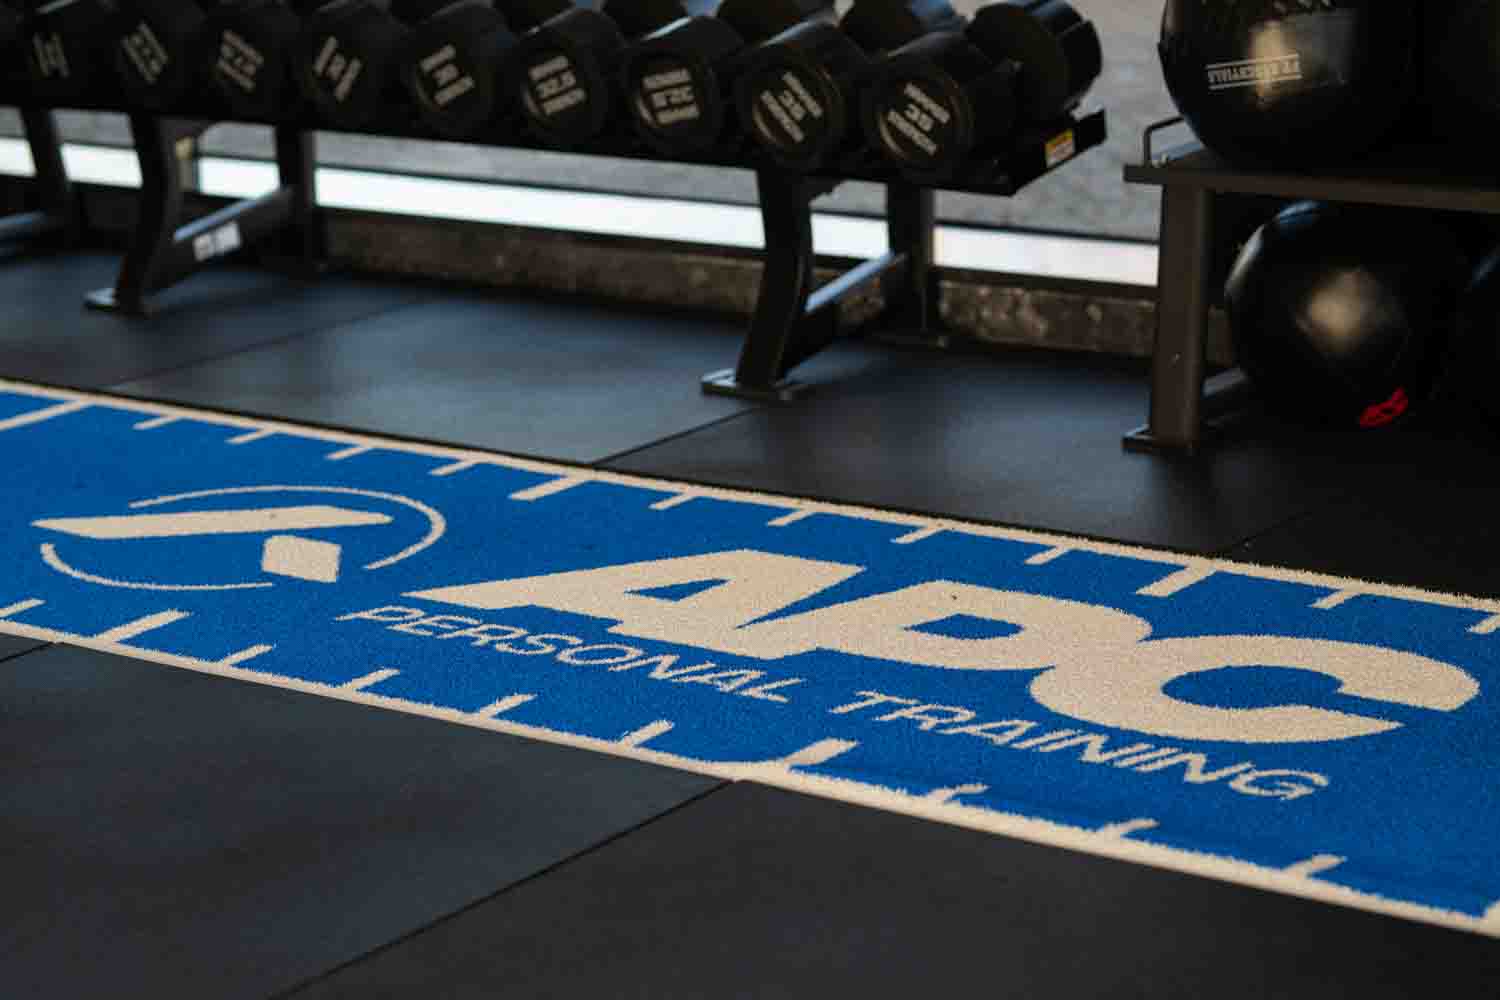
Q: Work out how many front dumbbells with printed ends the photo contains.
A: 9